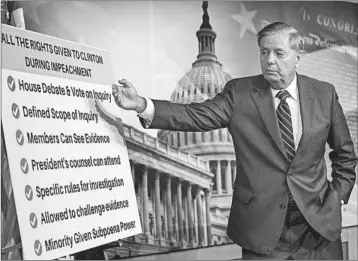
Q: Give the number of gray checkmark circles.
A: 7